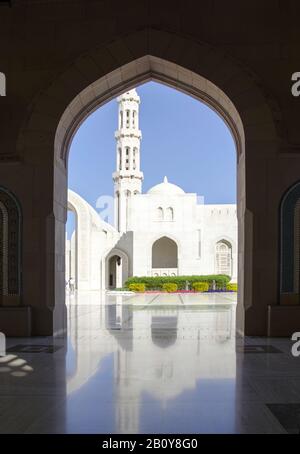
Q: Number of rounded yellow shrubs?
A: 4